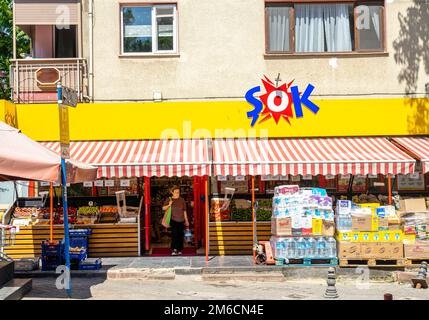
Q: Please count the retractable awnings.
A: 3